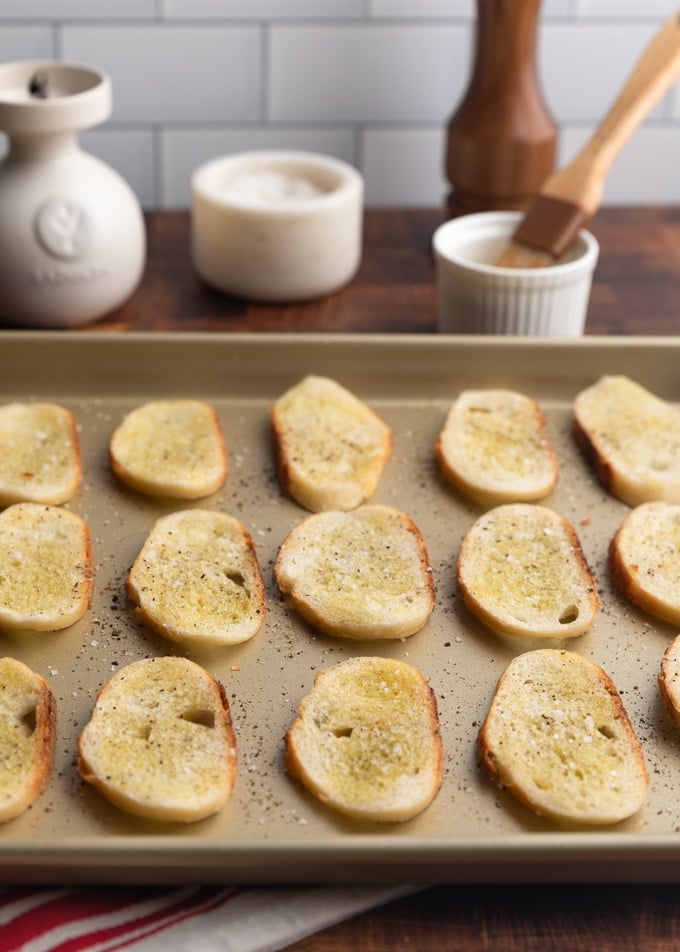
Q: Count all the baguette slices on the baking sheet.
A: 15